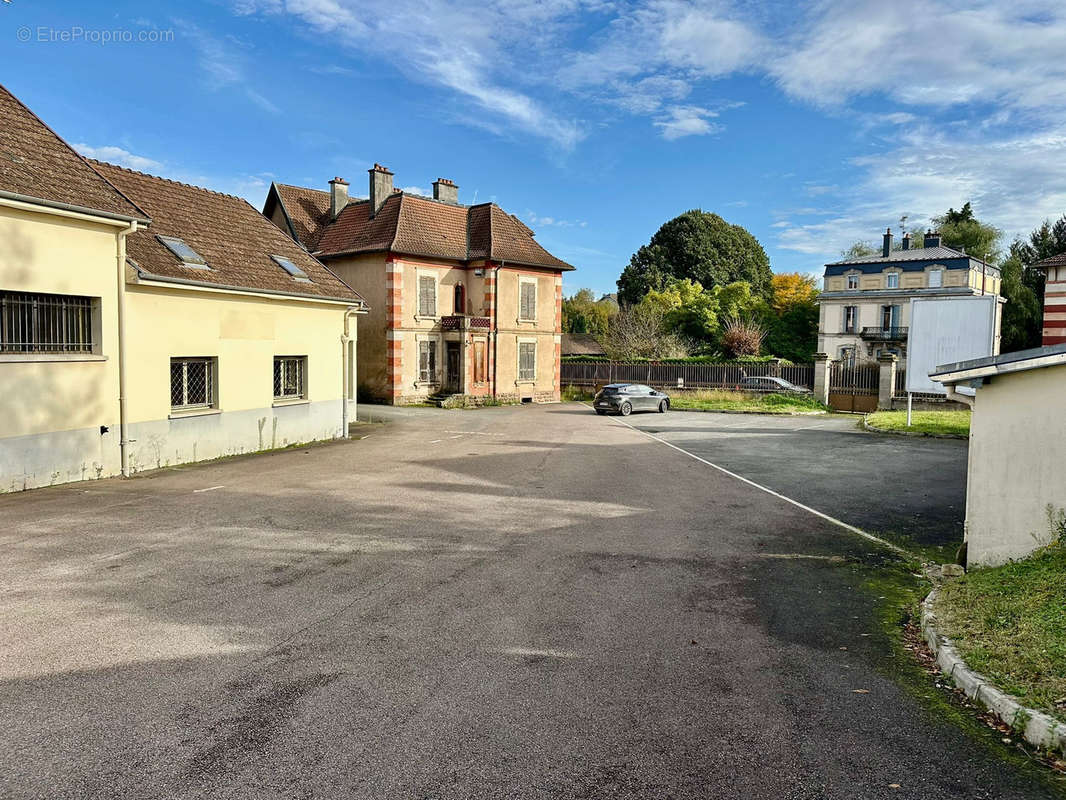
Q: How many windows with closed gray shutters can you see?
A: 4